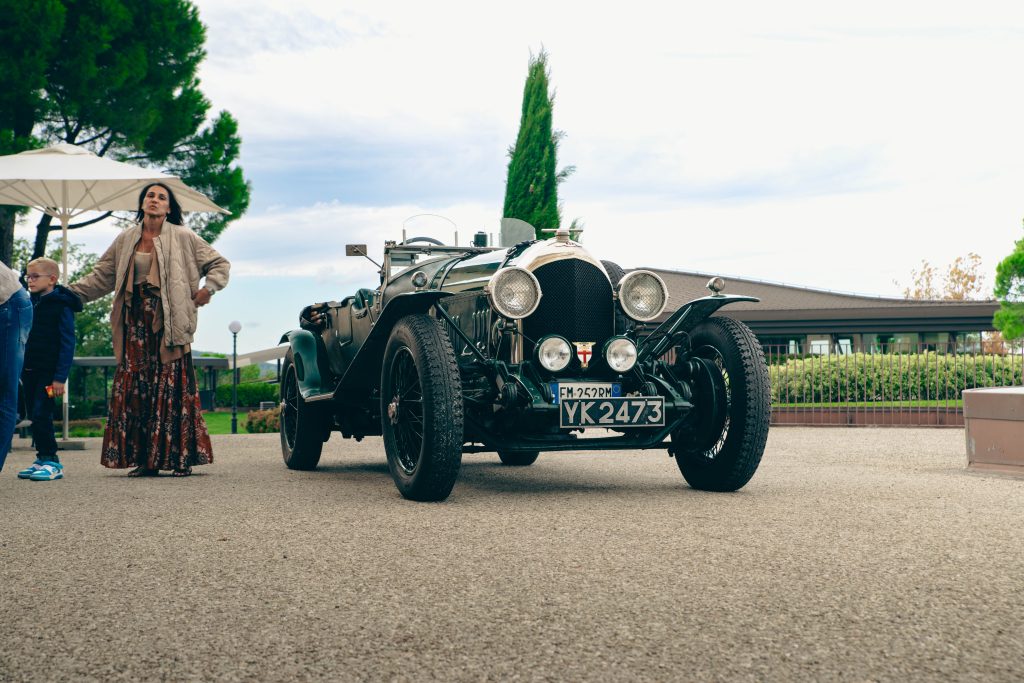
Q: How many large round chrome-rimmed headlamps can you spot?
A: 2